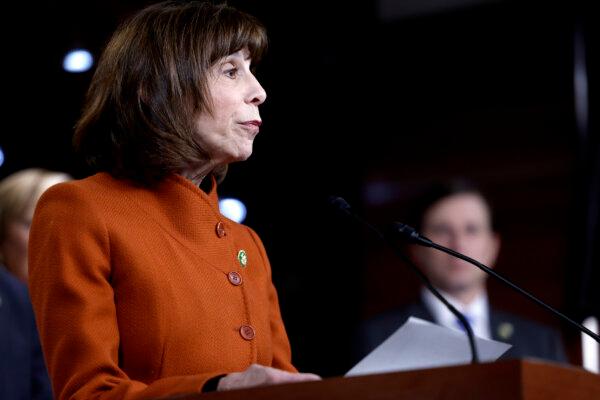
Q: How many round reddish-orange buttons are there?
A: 3